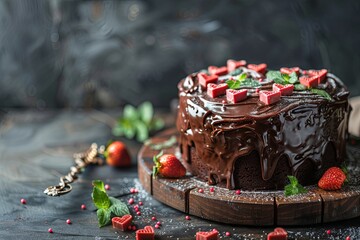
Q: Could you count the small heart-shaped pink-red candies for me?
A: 15